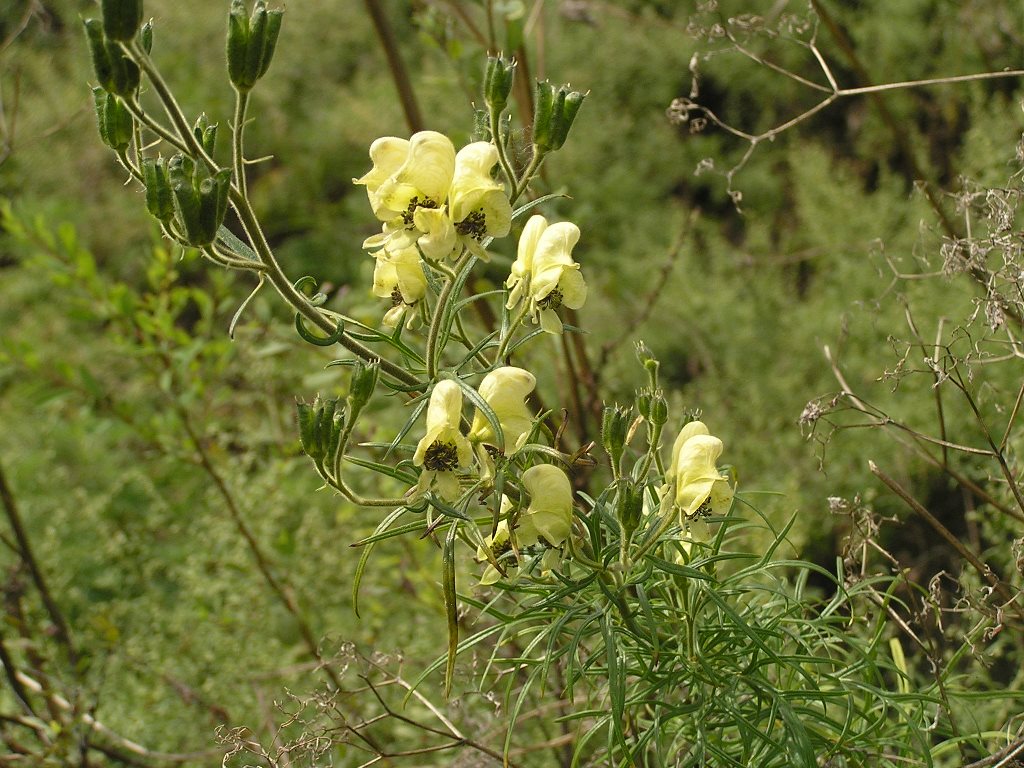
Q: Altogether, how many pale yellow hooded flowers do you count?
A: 12